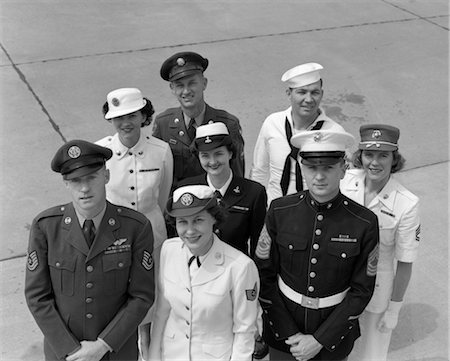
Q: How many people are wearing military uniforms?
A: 8